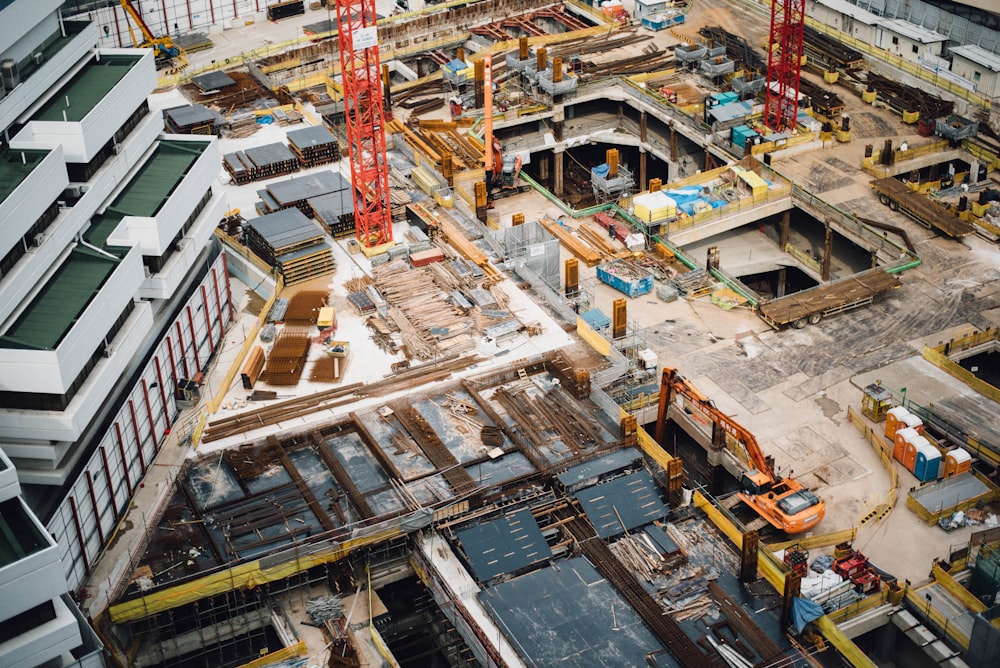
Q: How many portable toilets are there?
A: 6